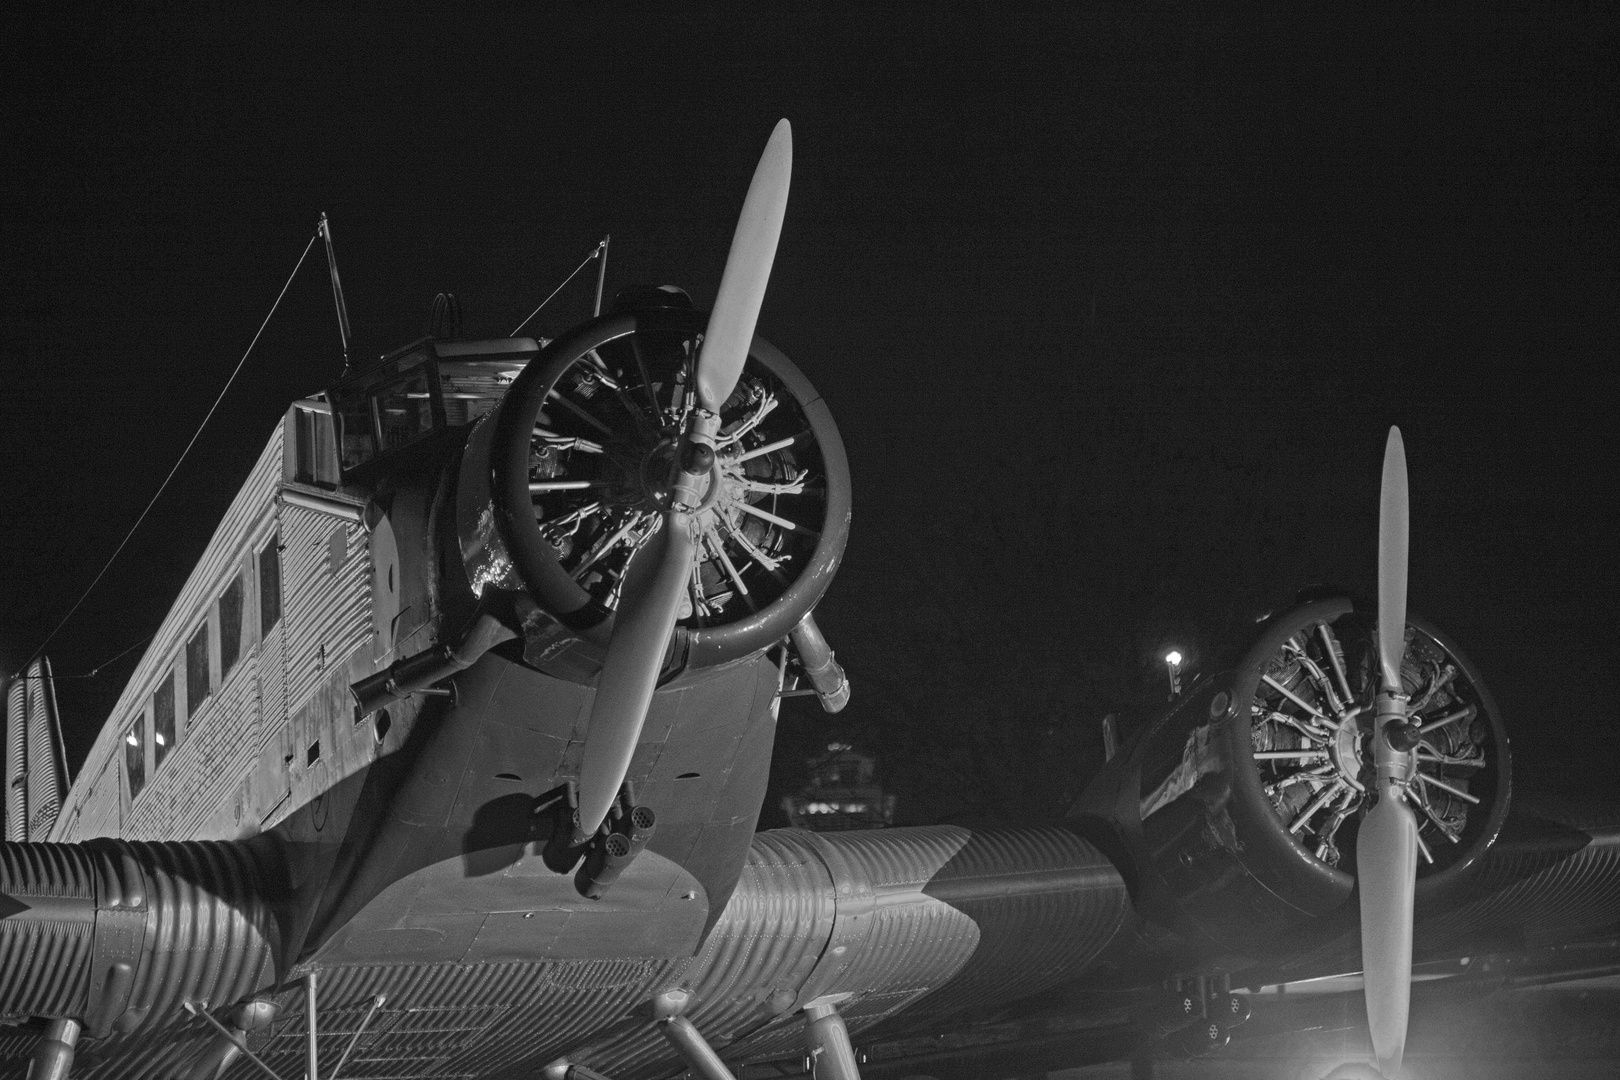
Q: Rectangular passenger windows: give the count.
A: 5